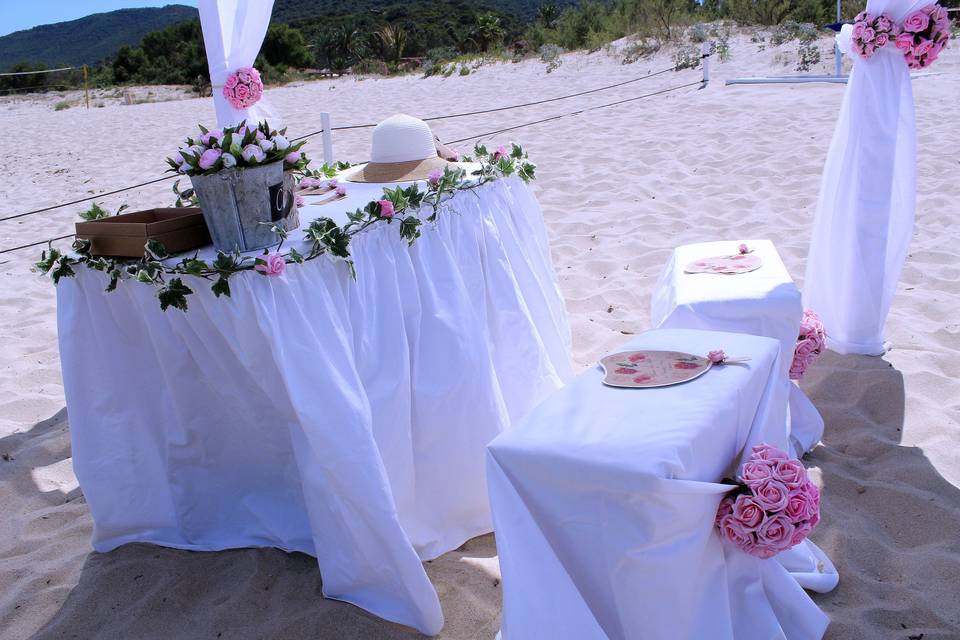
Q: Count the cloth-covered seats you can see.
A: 2